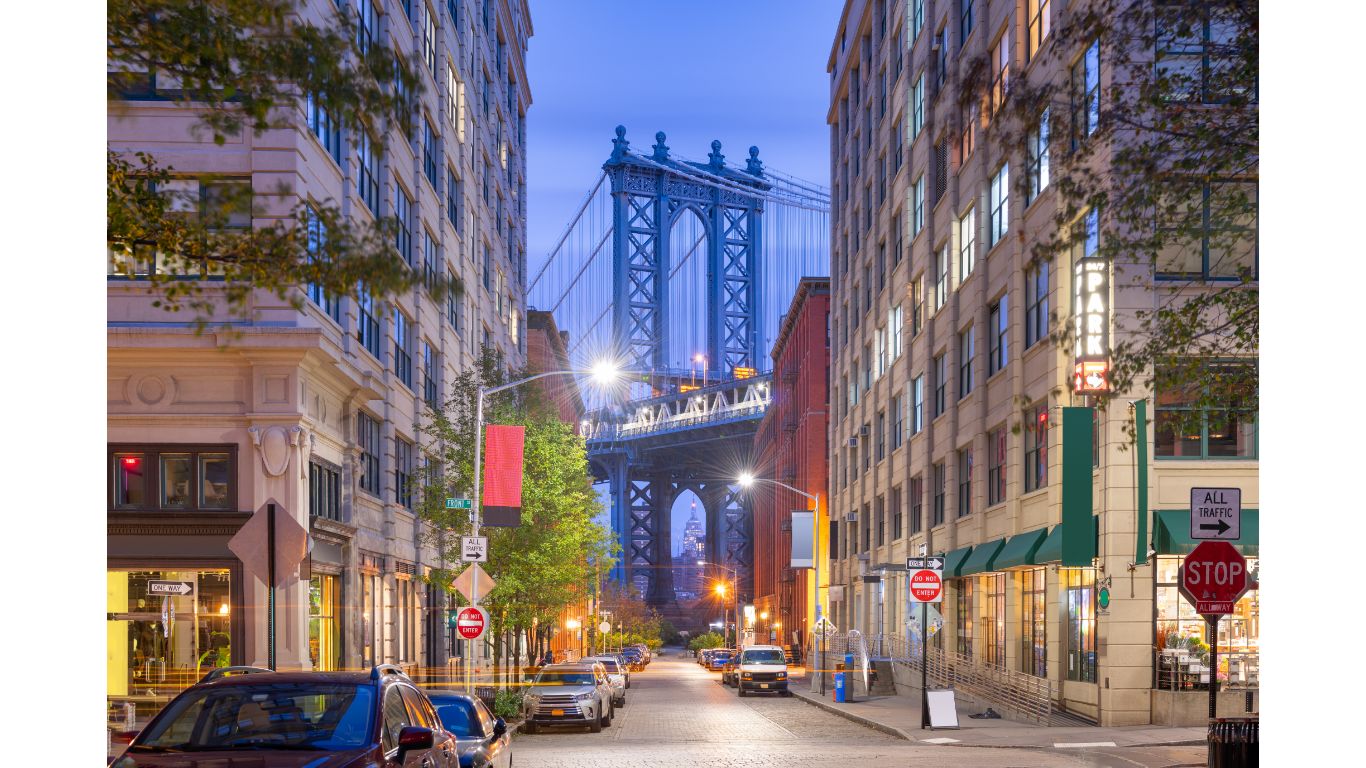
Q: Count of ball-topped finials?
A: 4